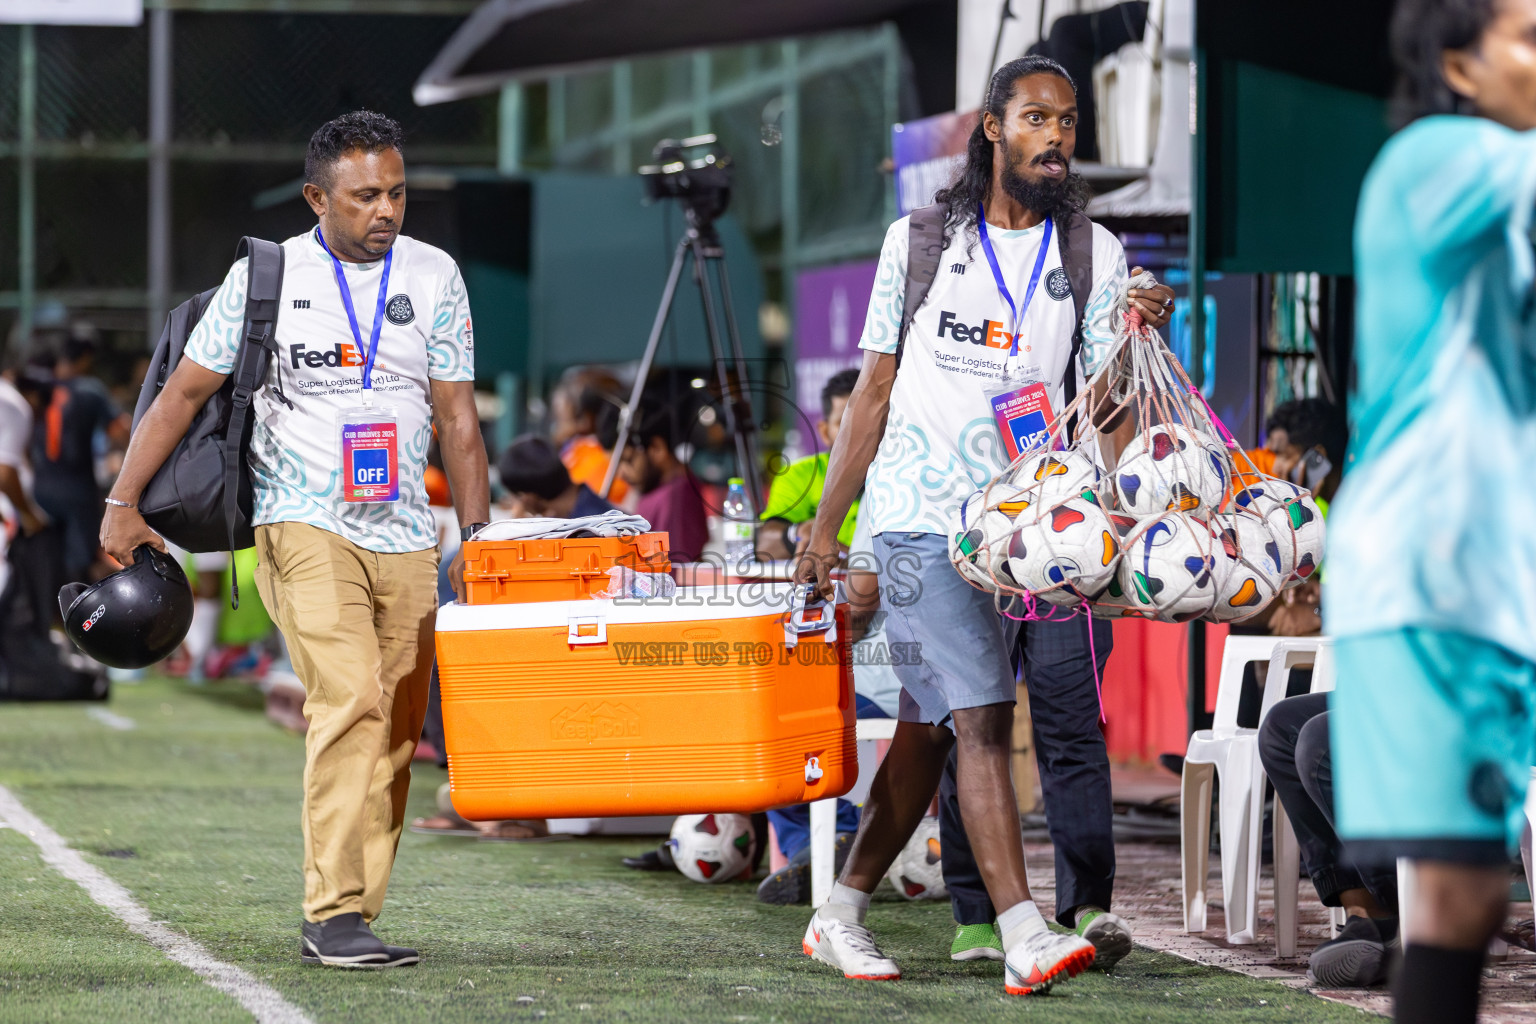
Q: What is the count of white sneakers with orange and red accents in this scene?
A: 2